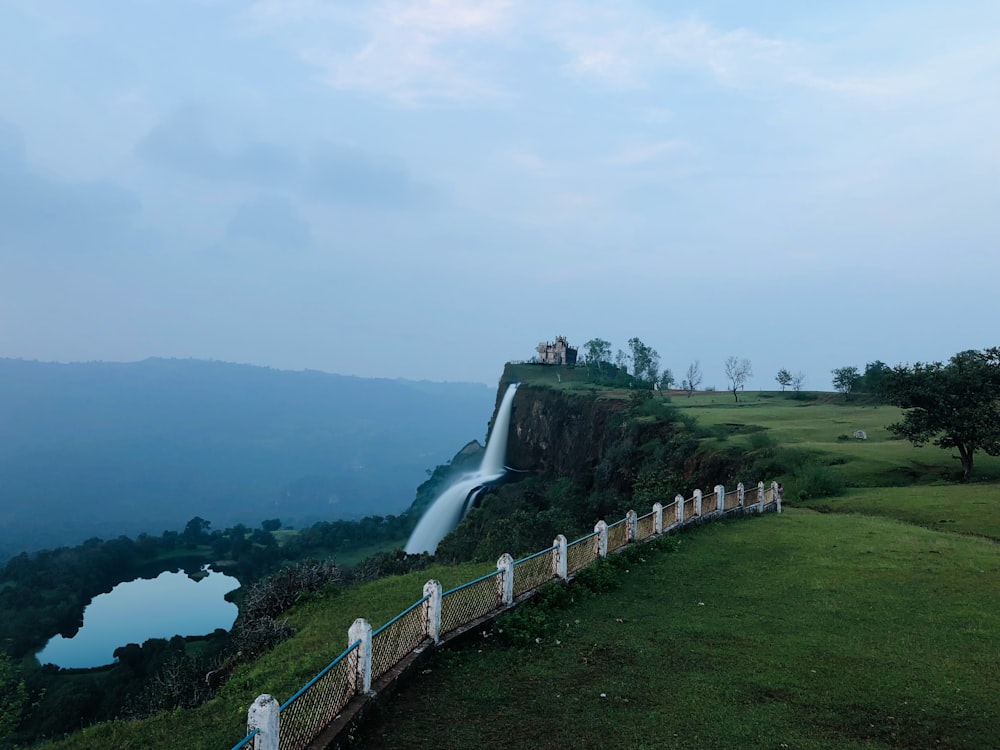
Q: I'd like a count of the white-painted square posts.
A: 14